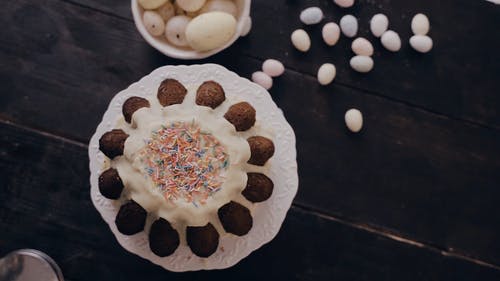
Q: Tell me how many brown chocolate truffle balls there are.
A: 12